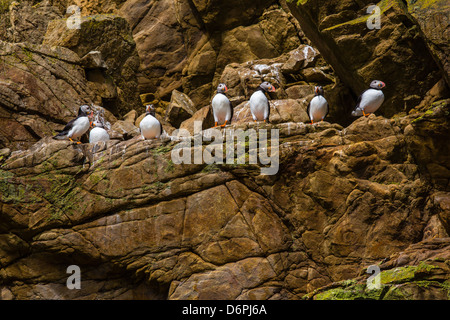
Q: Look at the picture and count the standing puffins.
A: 7